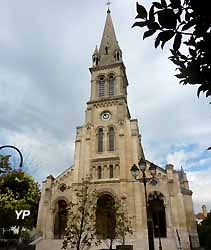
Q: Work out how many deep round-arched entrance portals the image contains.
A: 3